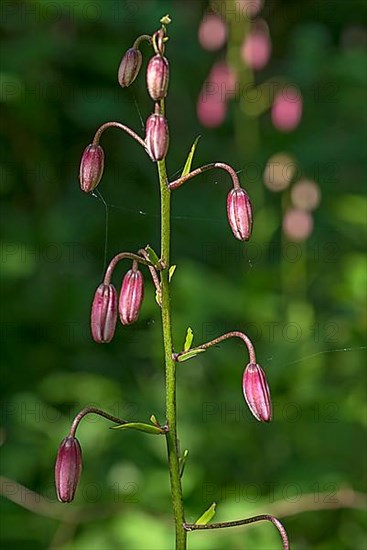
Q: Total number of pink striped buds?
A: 9